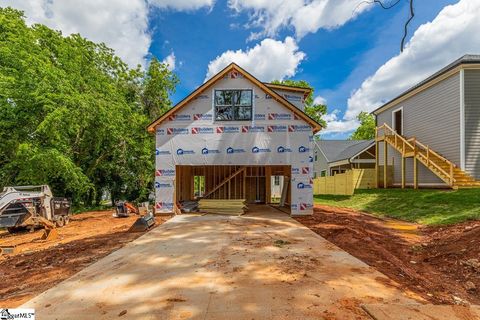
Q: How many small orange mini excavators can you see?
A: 1